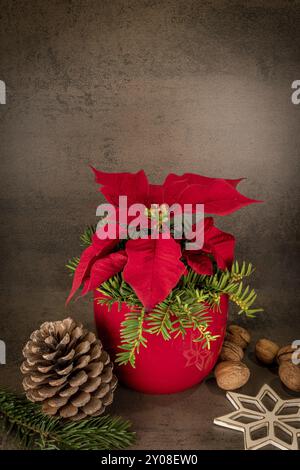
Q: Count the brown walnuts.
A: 6